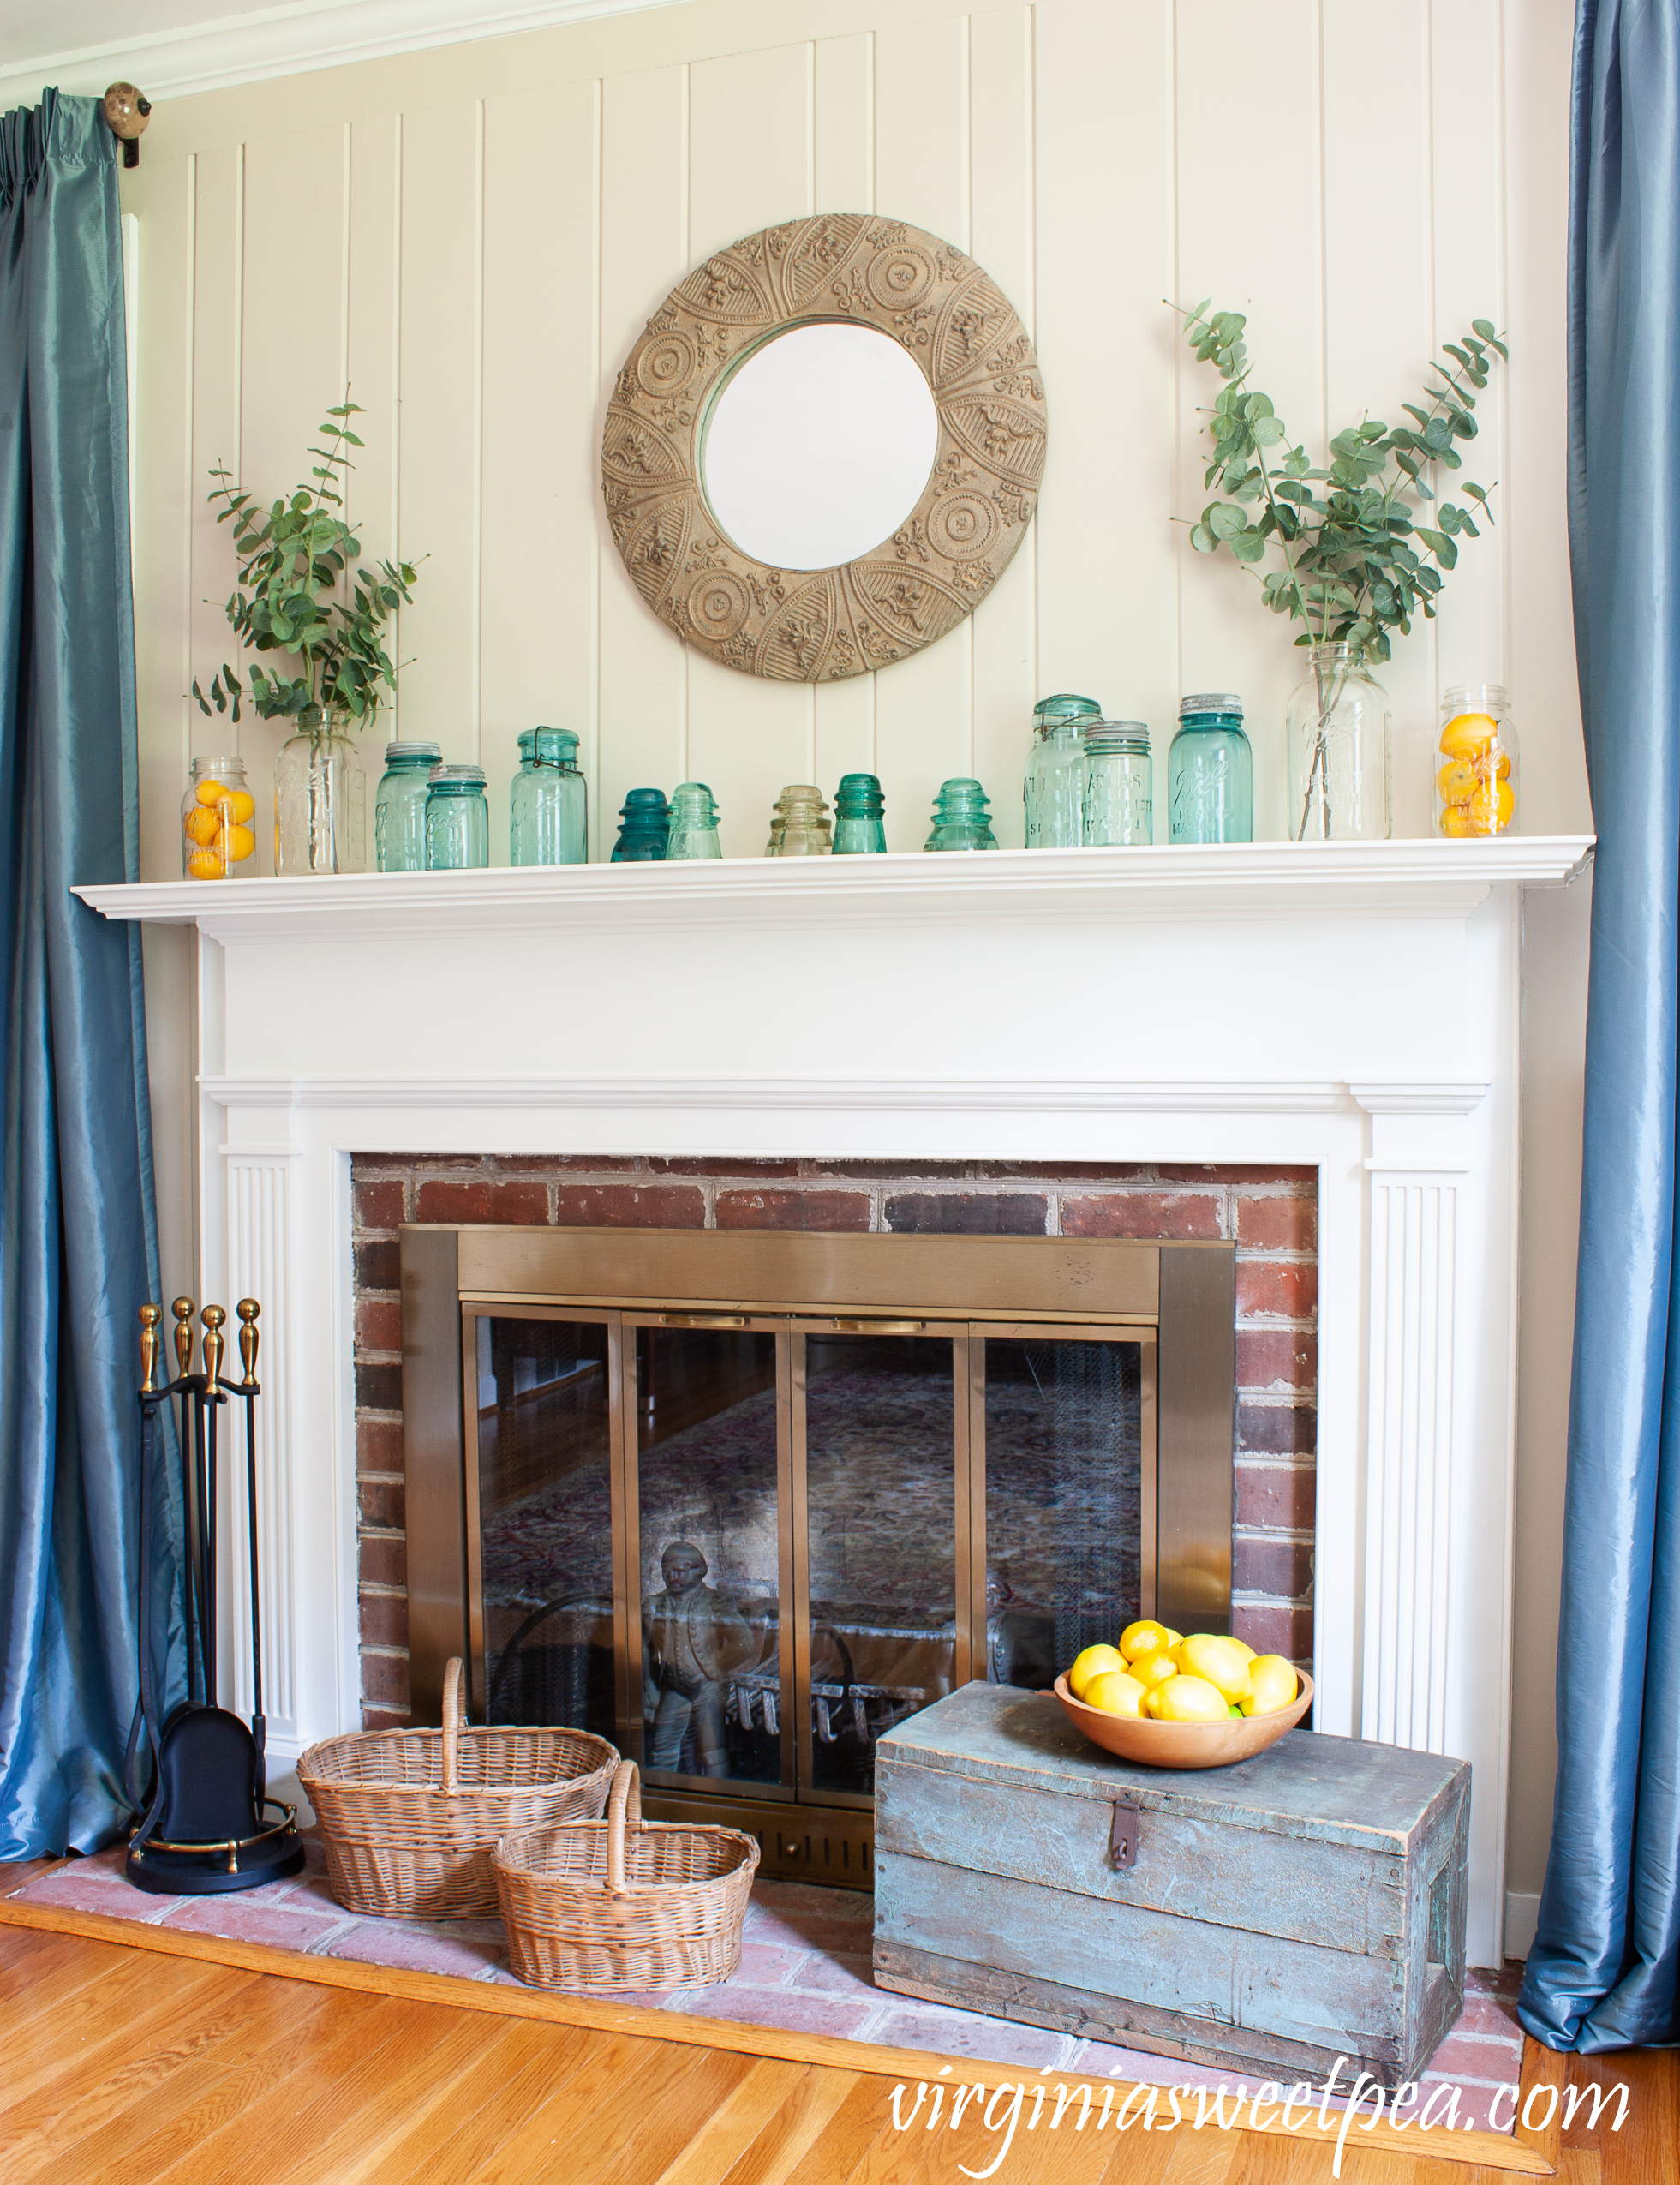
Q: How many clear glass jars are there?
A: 4